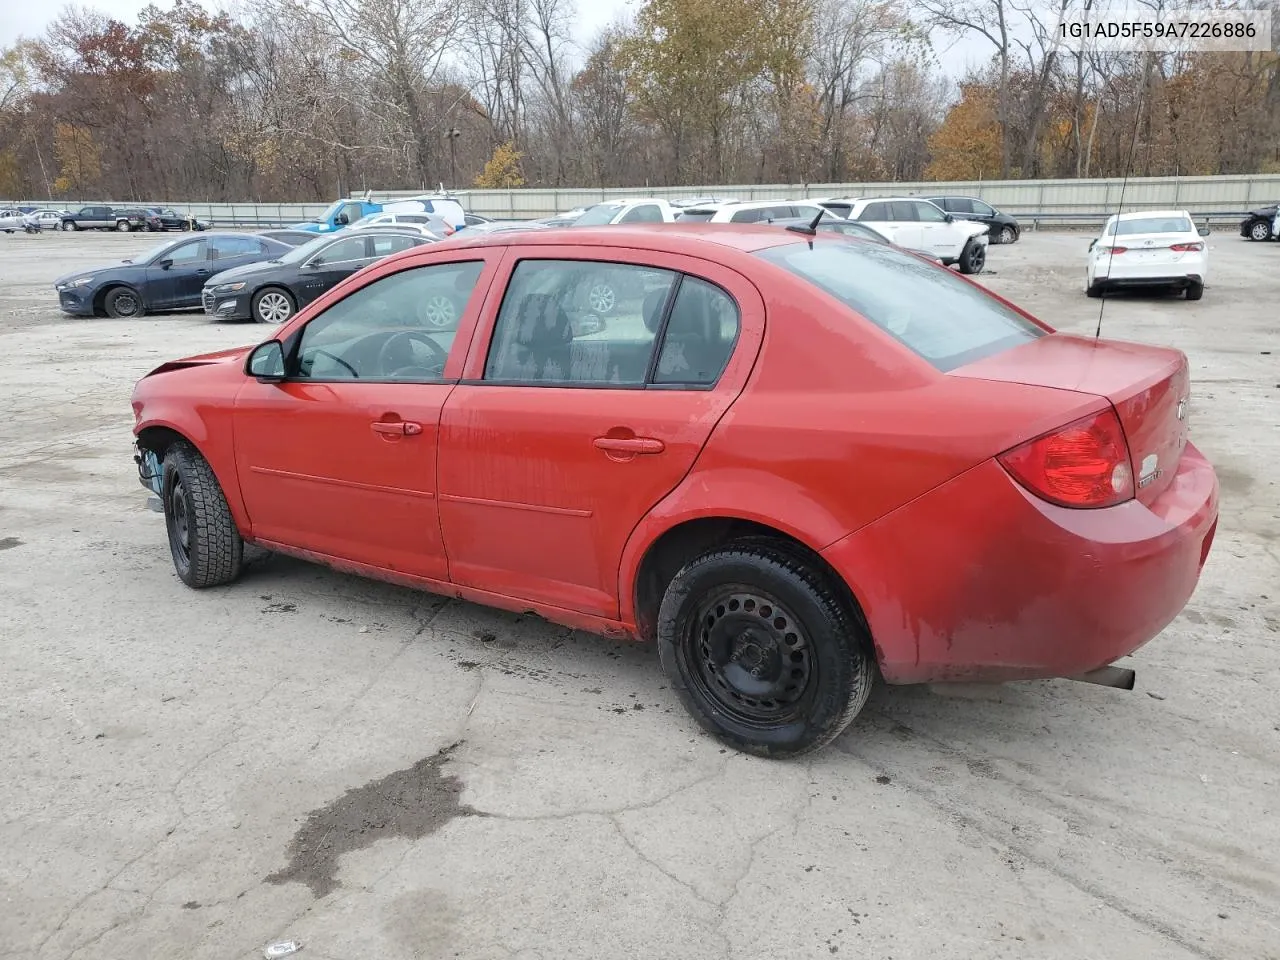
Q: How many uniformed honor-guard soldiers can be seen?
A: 0